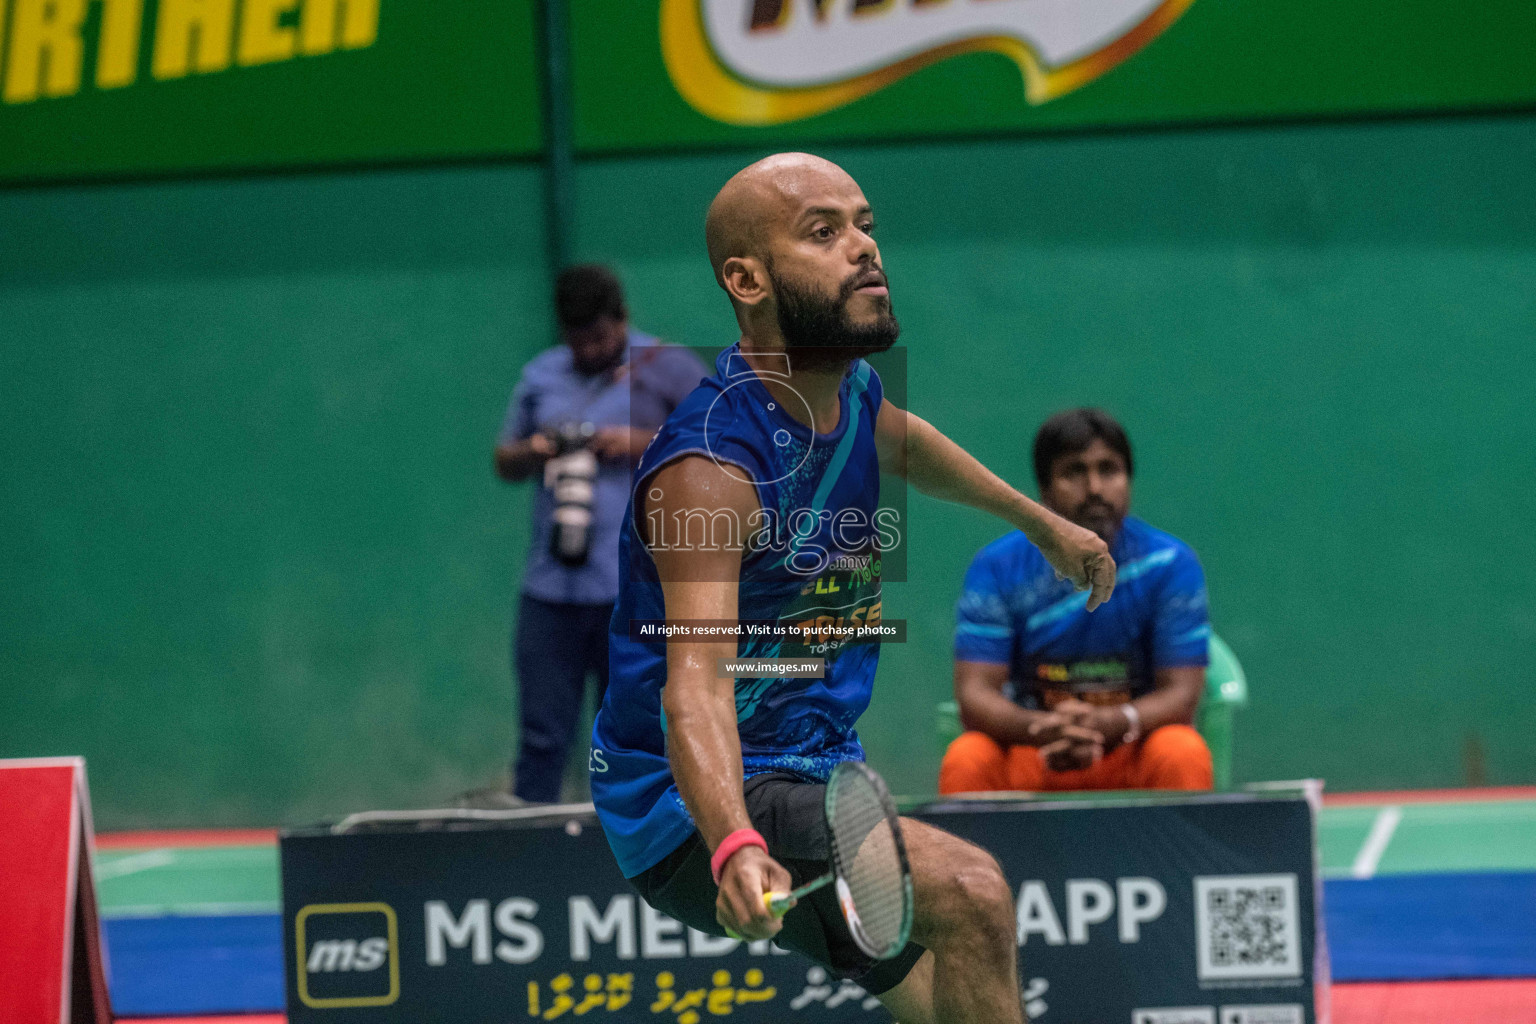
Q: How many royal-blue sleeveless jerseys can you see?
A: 1